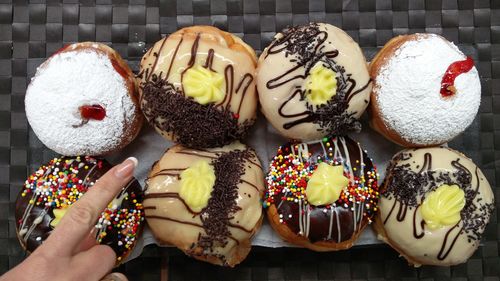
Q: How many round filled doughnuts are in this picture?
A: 8